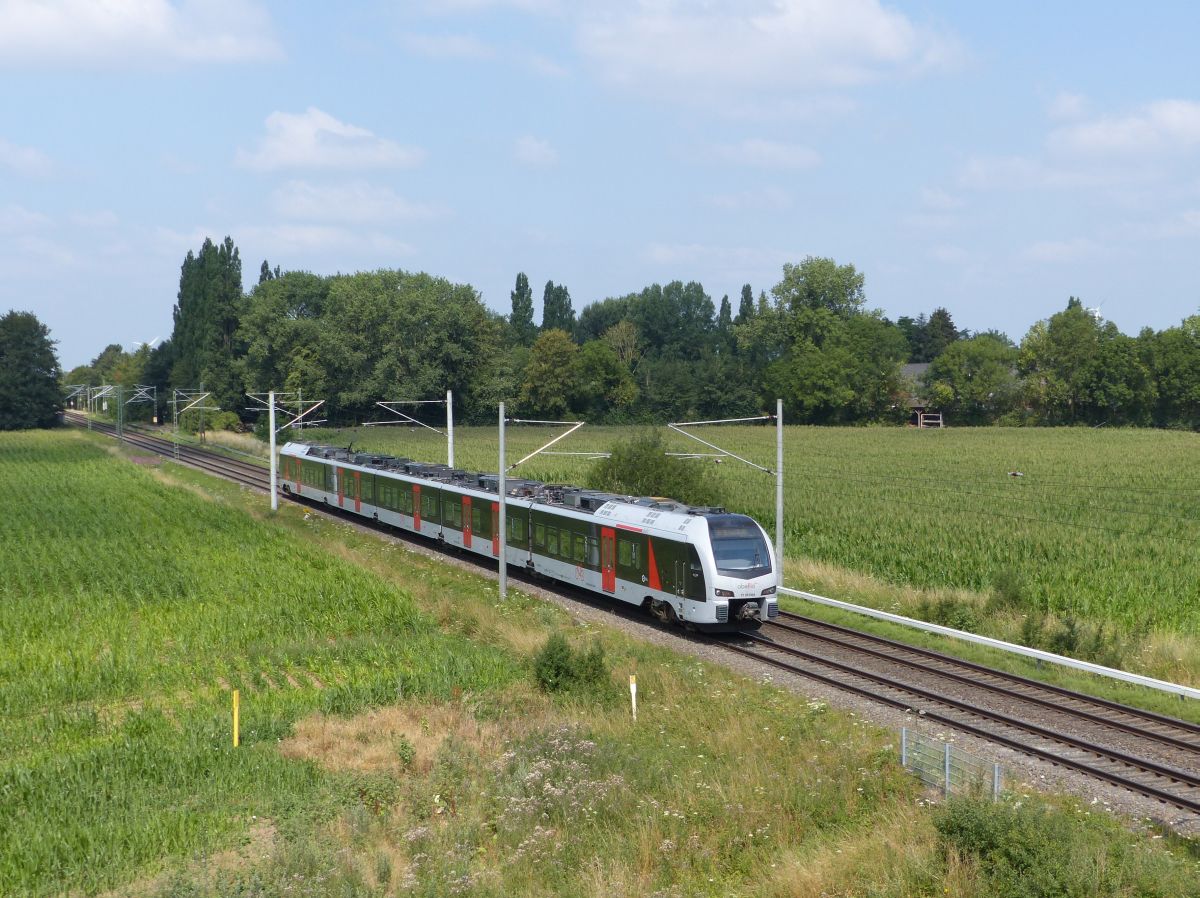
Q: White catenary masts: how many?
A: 4